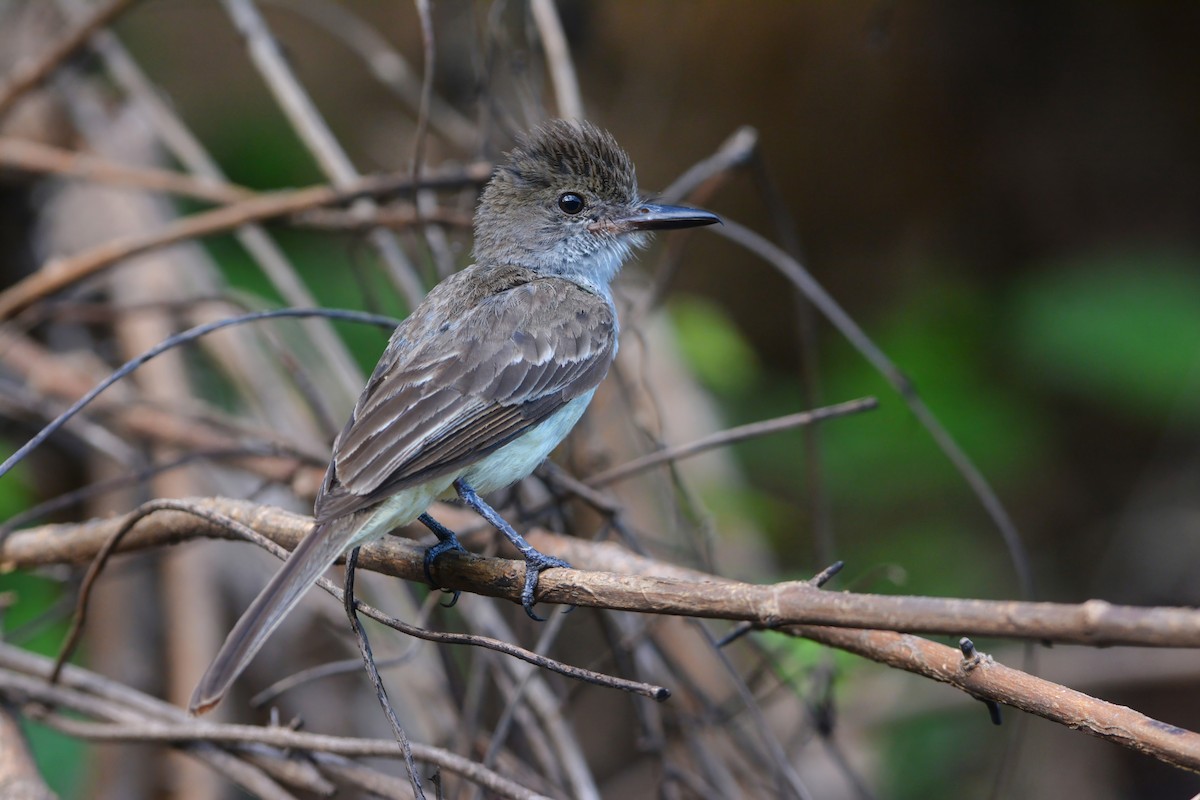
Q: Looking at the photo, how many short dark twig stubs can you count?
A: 4